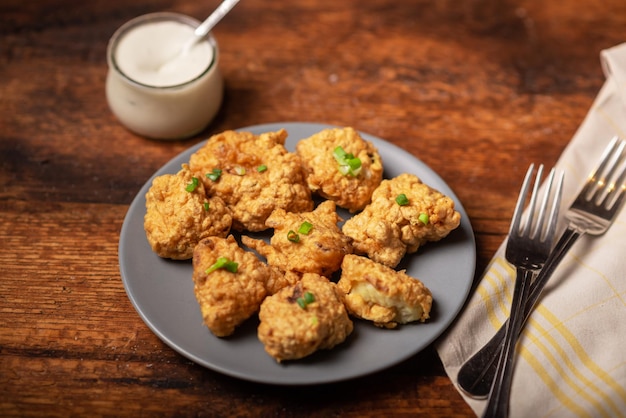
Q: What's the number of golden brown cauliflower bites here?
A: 8